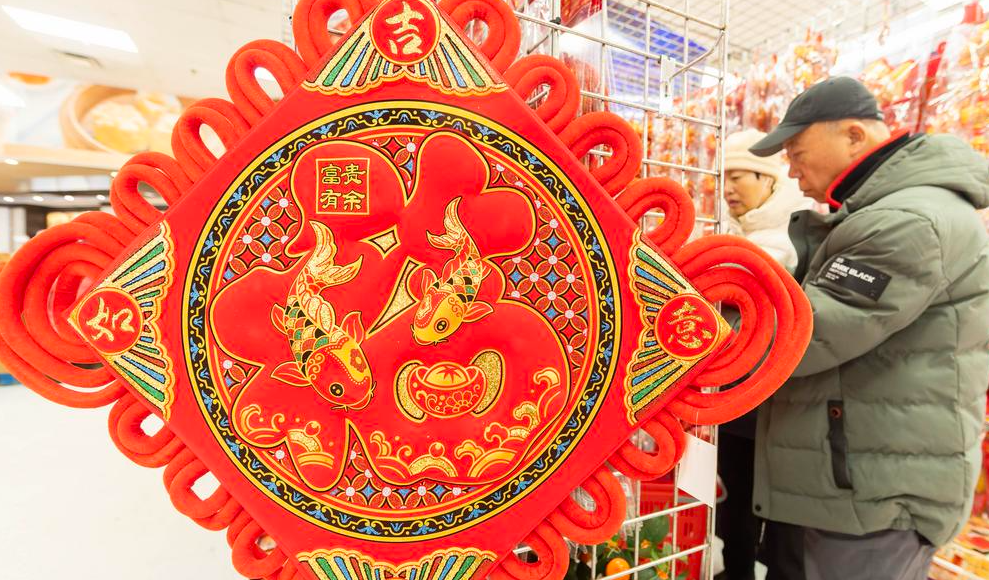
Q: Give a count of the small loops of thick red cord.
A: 14